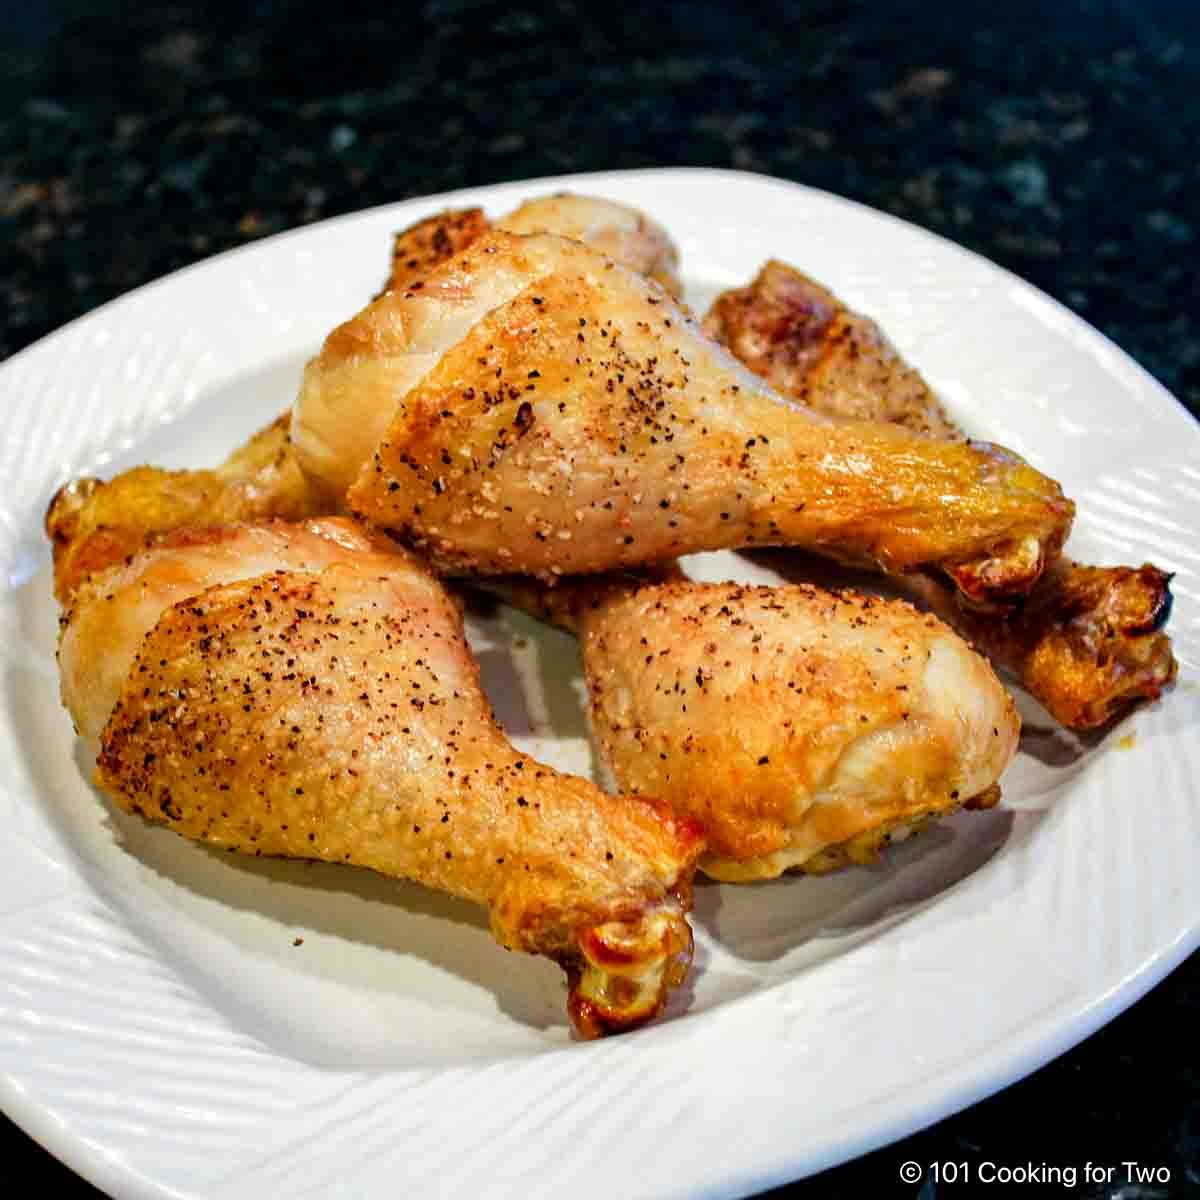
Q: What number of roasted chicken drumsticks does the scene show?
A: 5